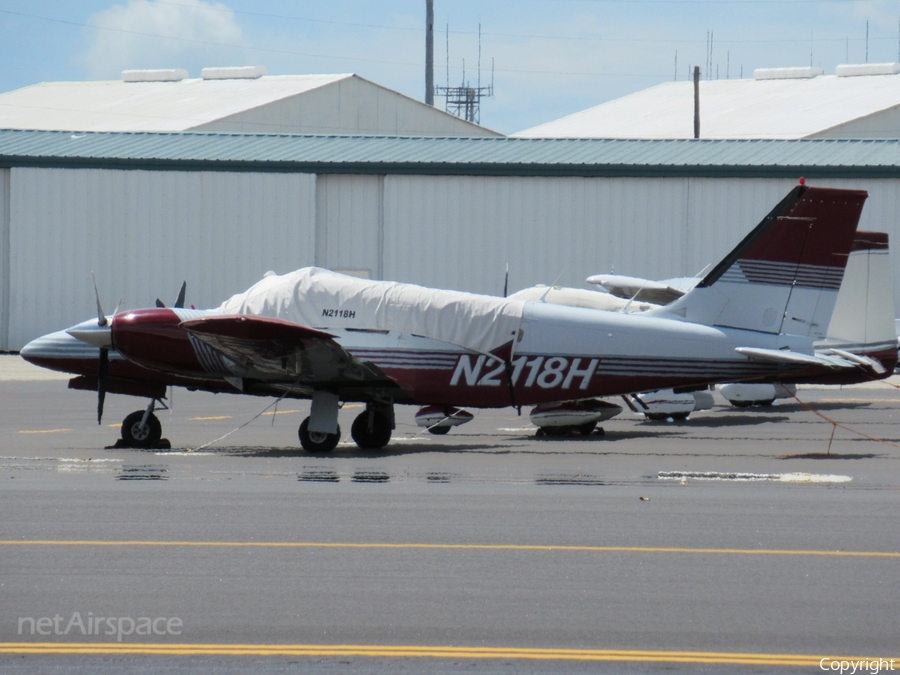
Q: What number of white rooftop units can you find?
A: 4